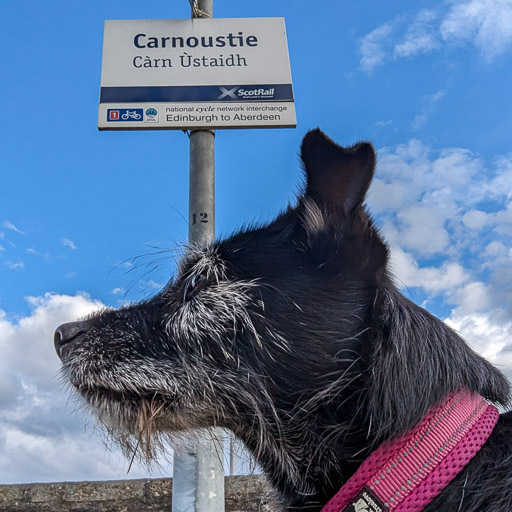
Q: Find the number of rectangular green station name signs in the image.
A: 0